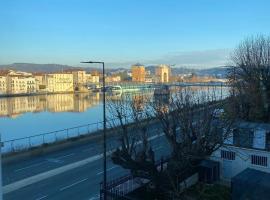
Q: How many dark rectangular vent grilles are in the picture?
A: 2